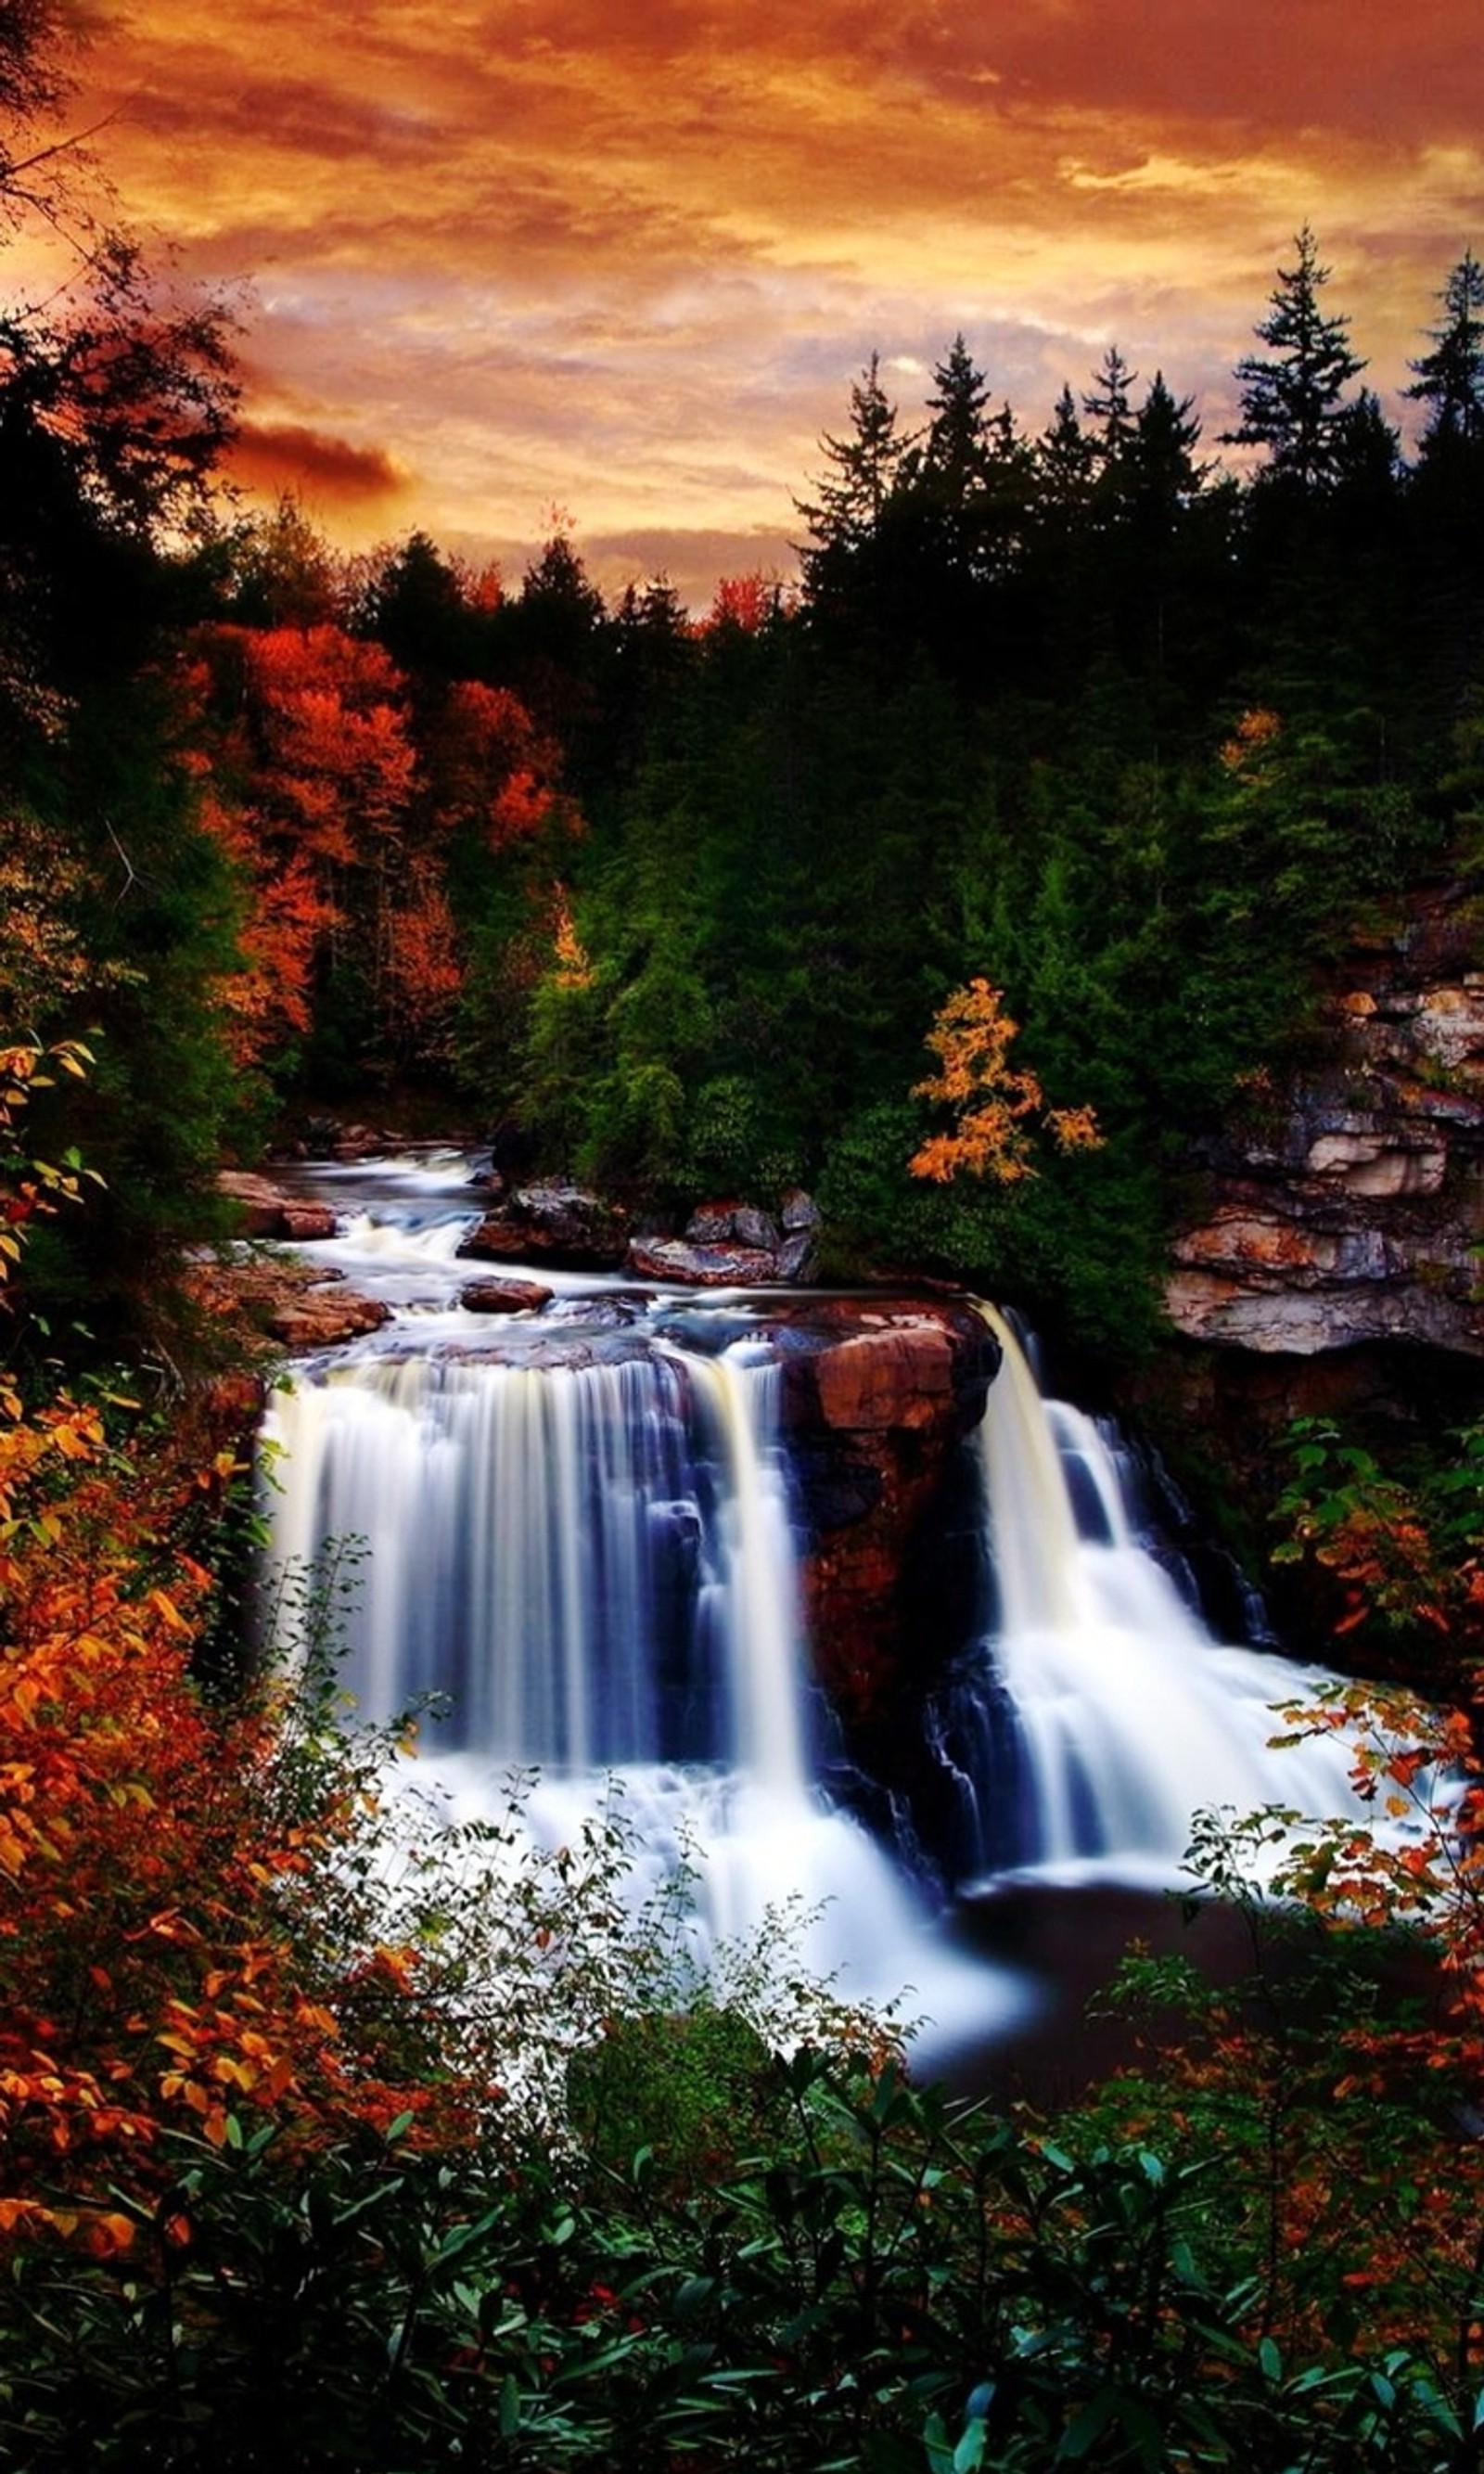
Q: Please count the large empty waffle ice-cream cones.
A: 0